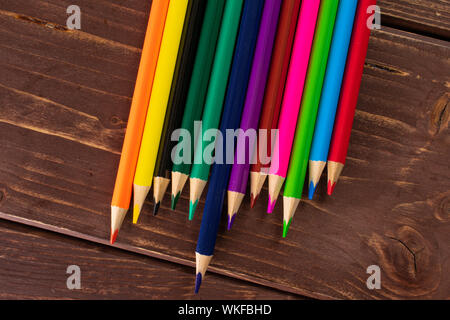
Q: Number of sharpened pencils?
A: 12